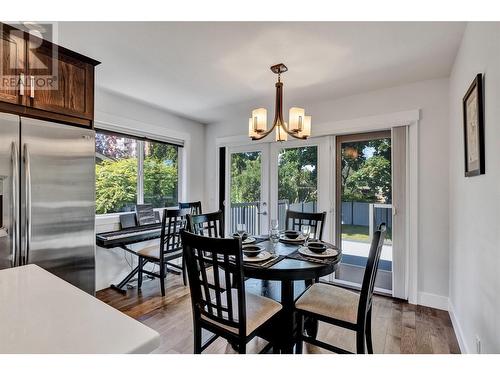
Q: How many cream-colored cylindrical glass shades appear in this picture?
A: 5